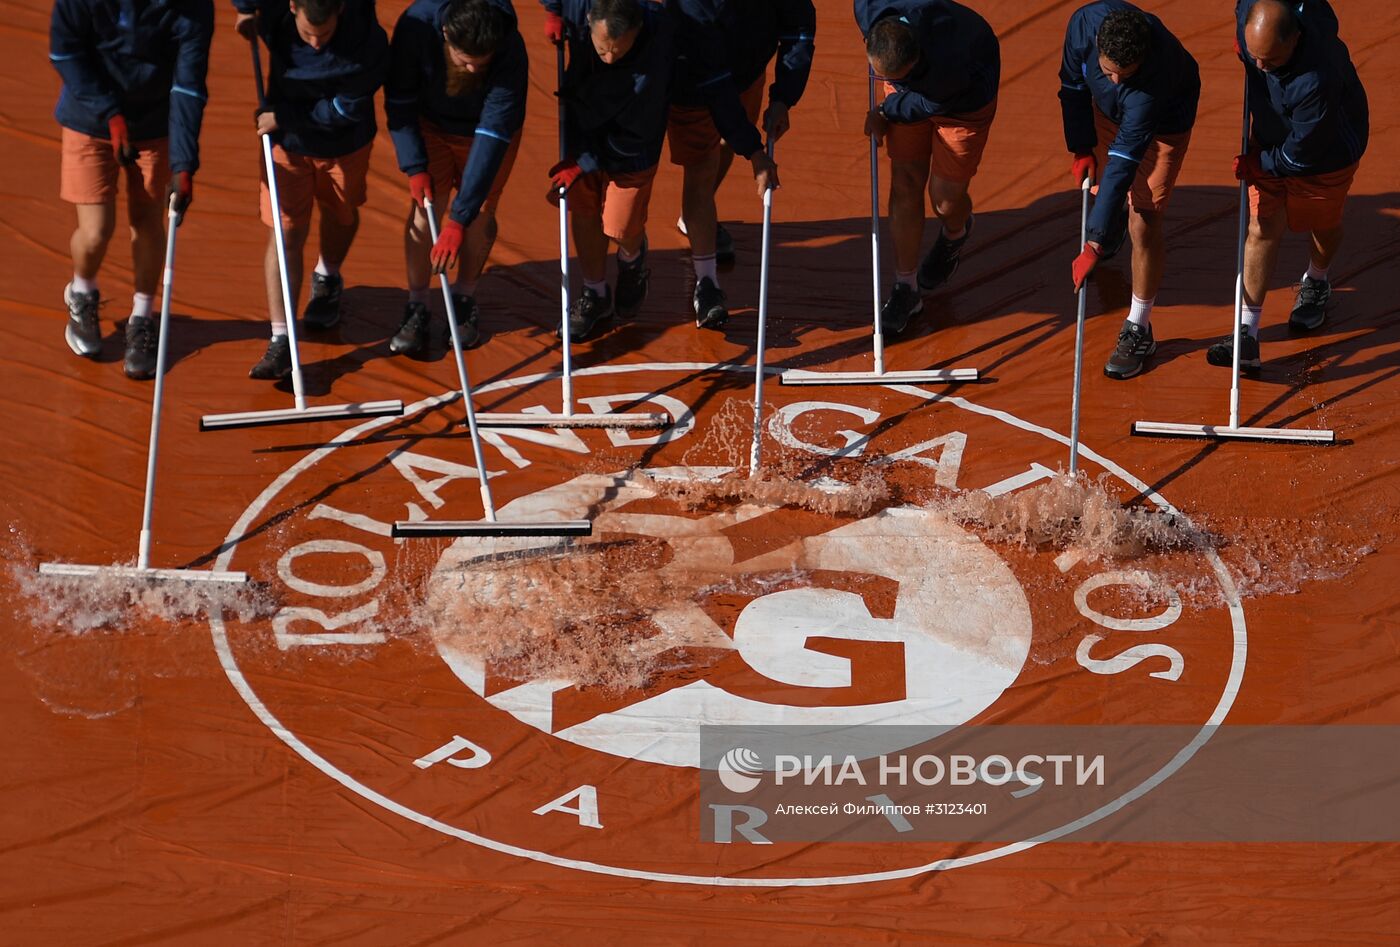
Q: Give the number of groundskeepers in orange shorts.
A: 8